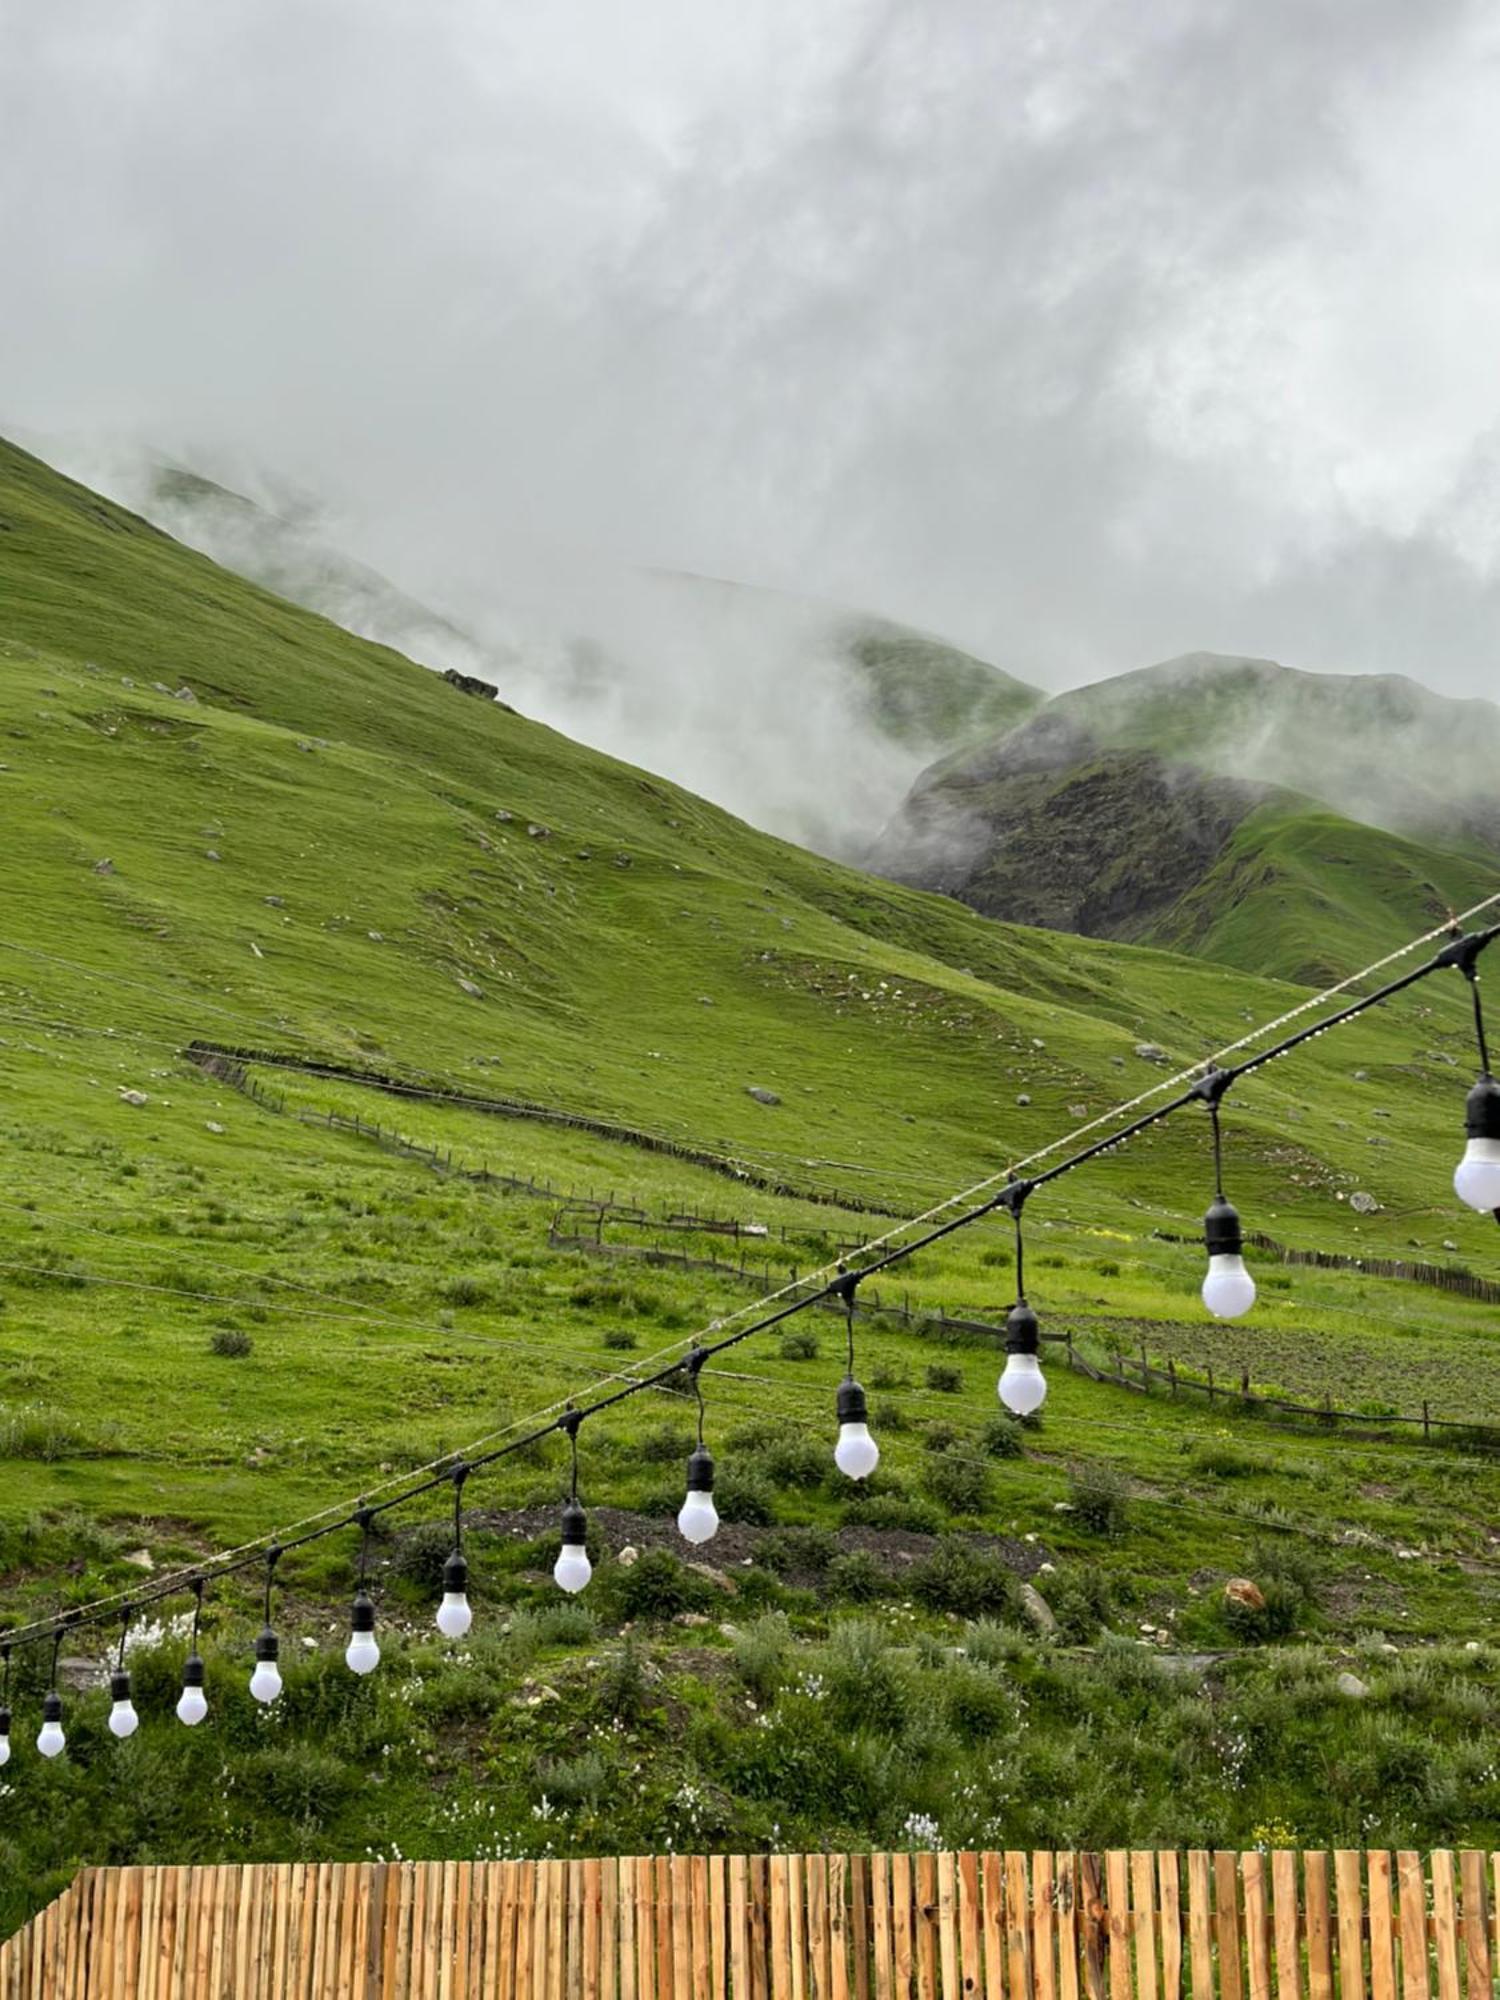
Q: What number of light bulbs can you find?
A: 13